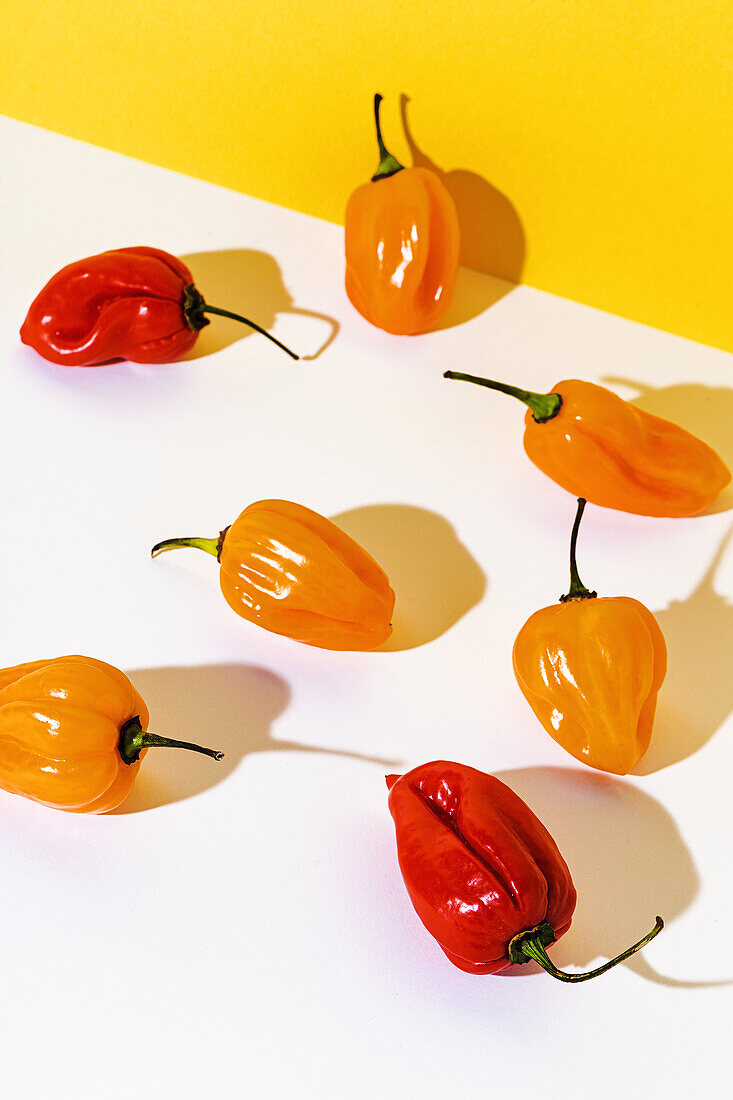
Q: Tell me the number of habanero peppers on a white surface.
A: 7